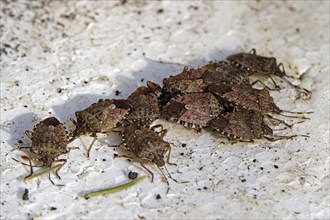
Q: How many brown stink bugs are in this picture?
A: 10